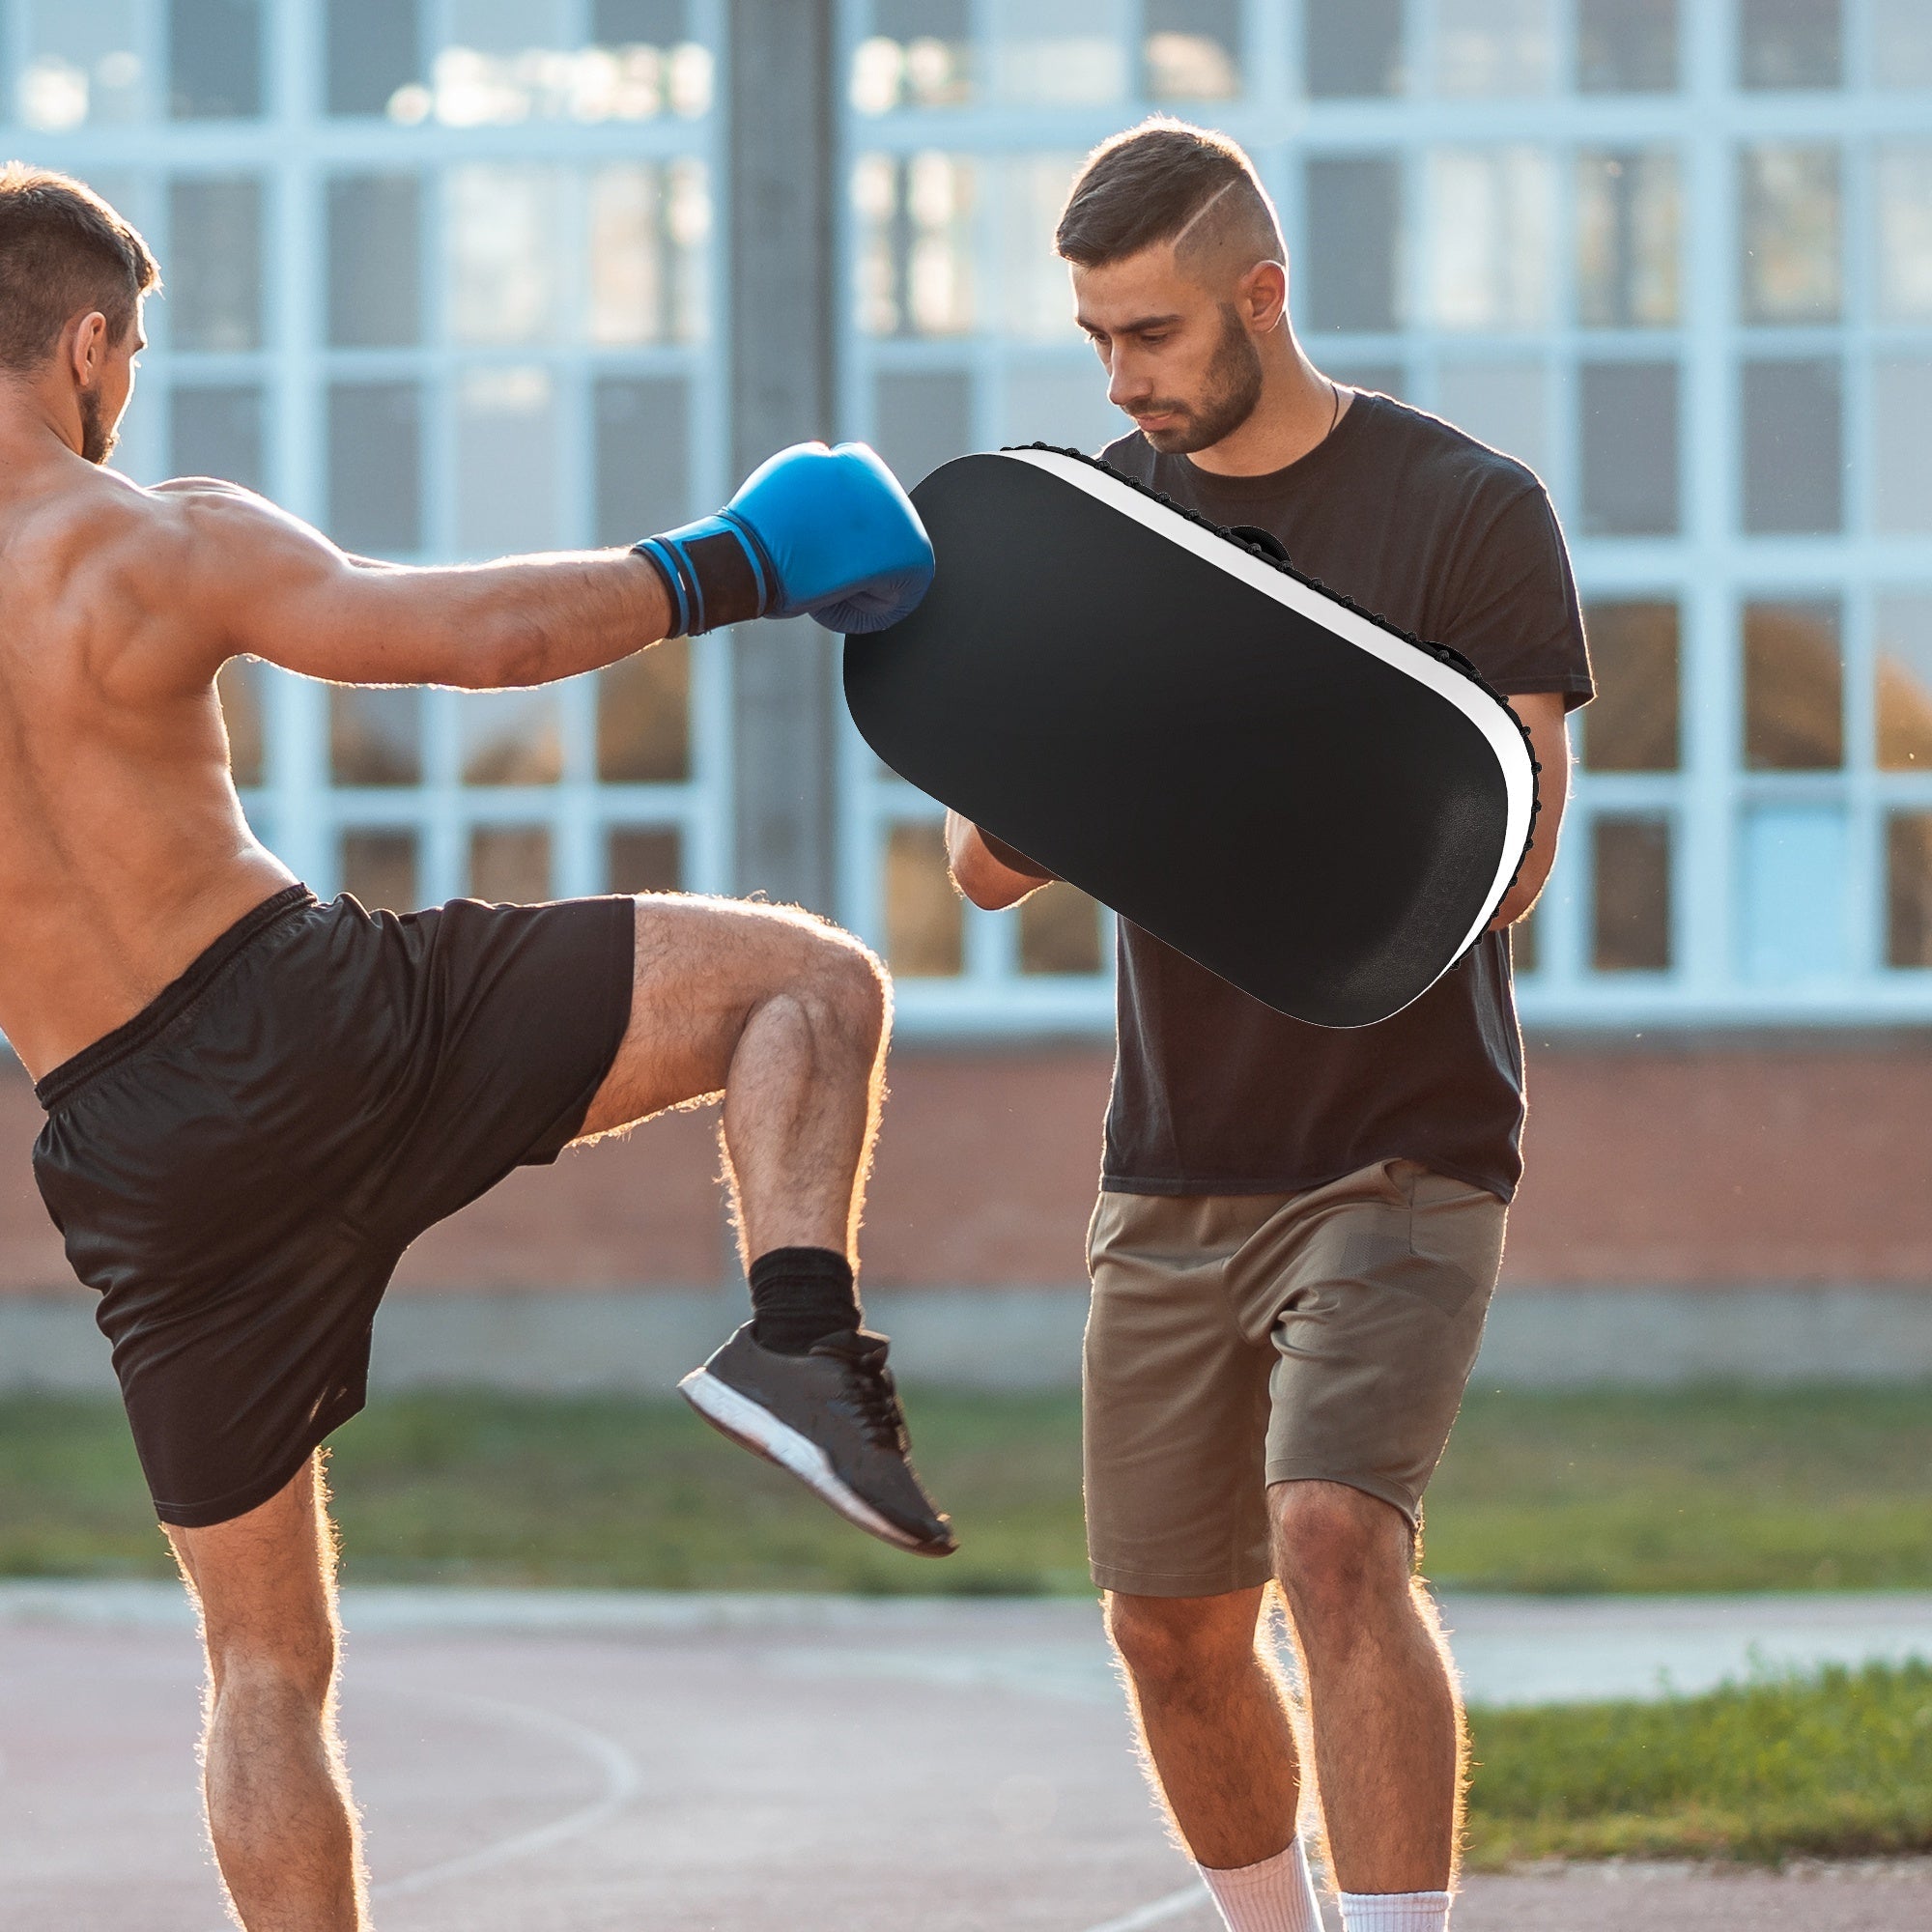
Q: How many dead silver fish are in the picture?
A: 0